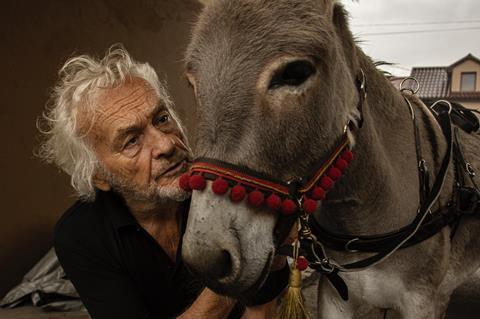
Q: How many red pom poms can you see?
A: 14